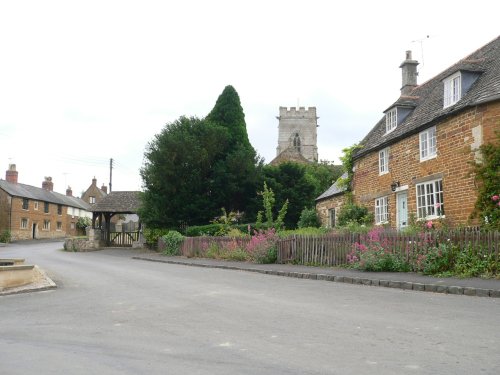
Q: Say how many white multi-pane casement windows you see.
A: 6